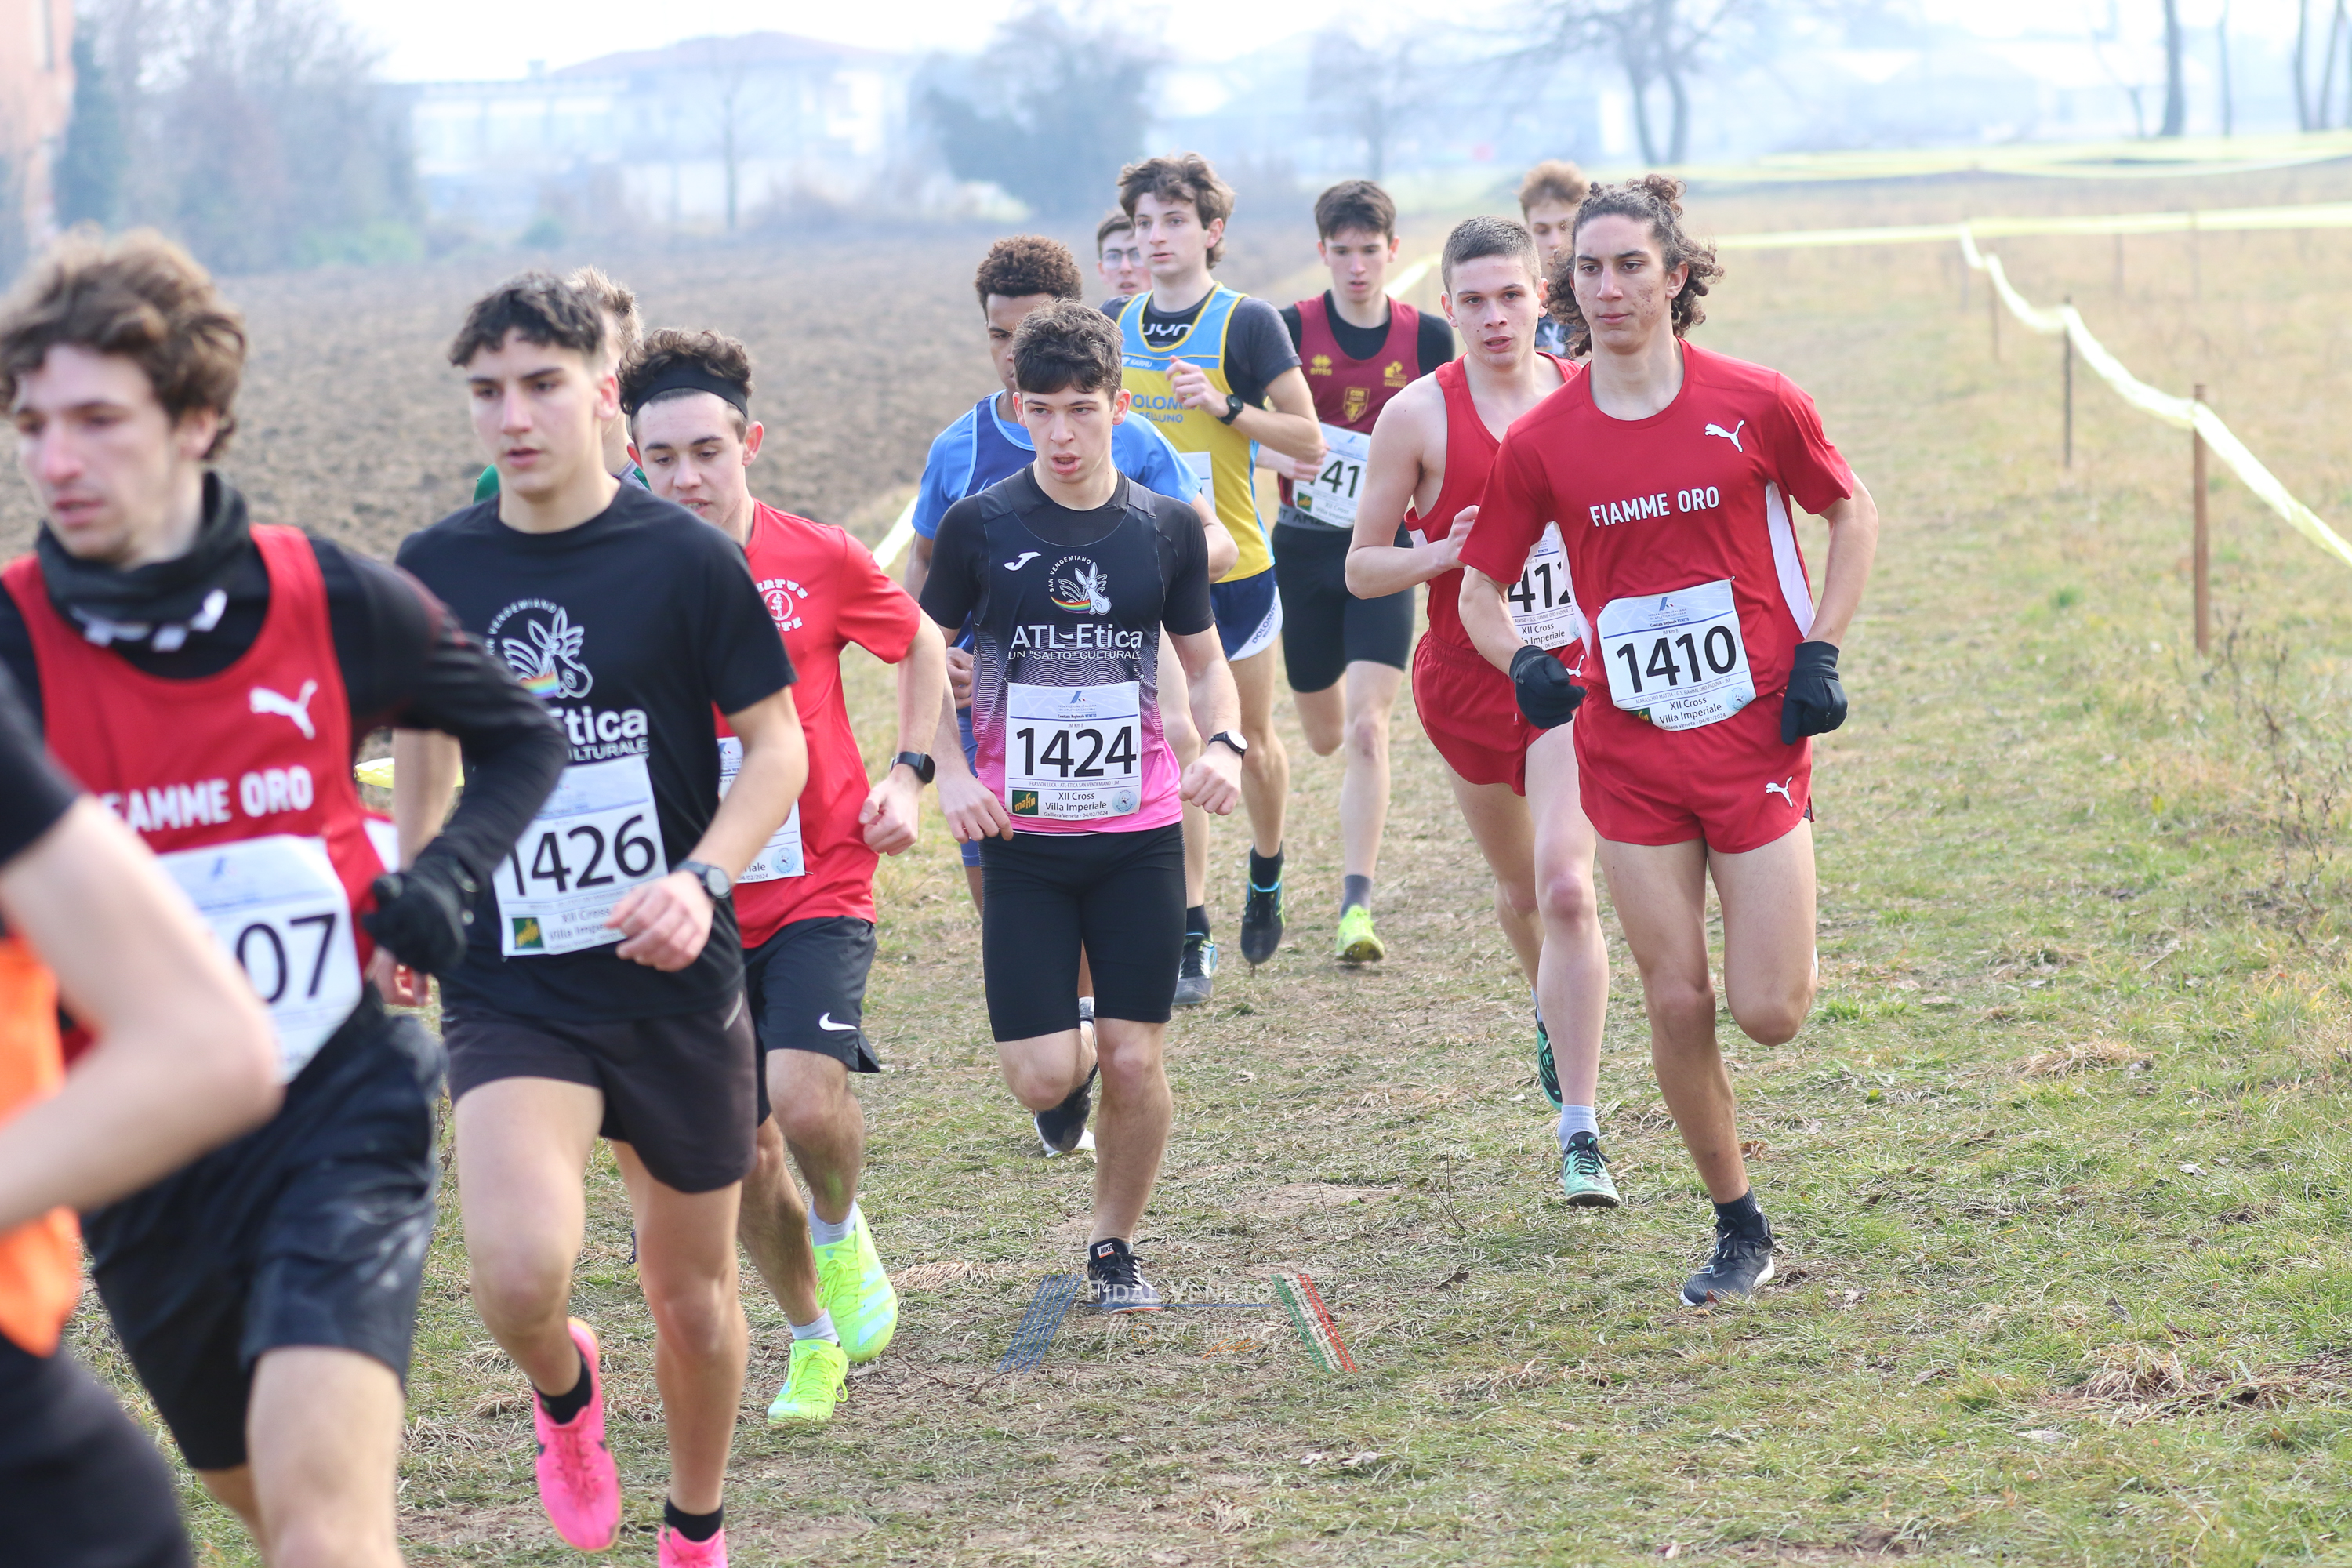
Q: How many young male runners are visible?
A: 13